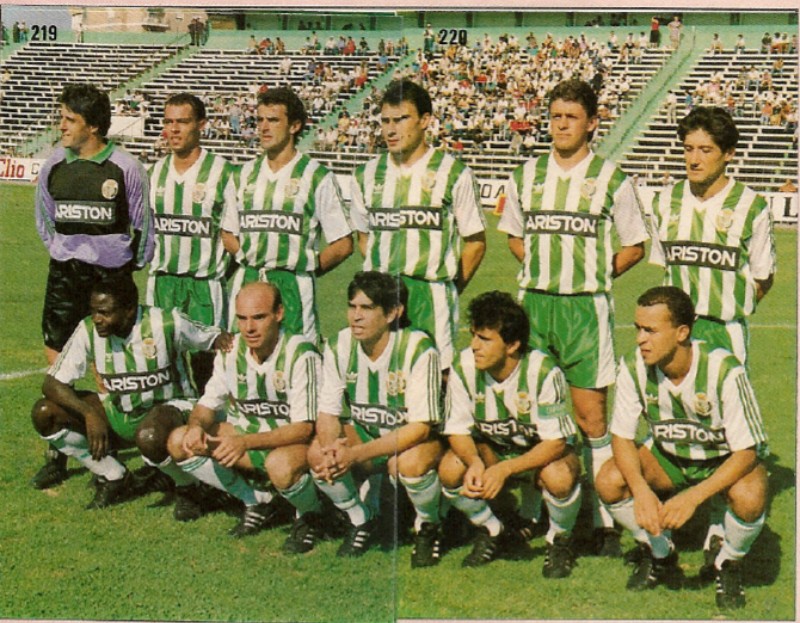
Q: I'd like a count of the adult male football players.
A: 11